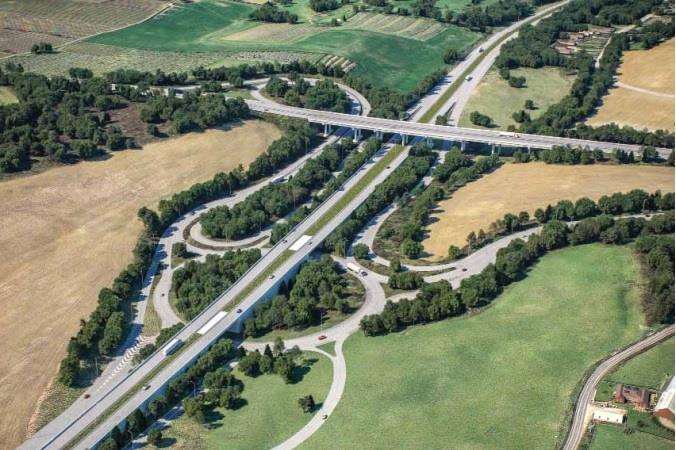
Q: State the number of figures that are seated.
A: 0